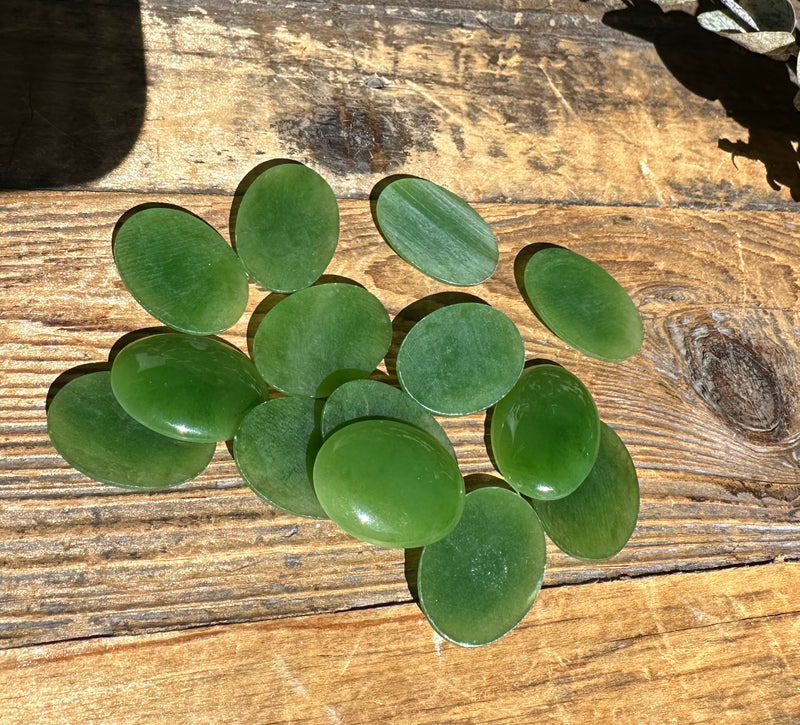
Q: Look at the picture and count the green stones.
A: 14